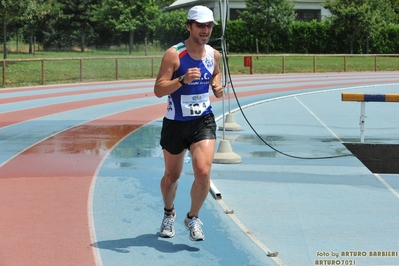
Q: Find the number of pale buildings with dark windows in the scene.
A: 1